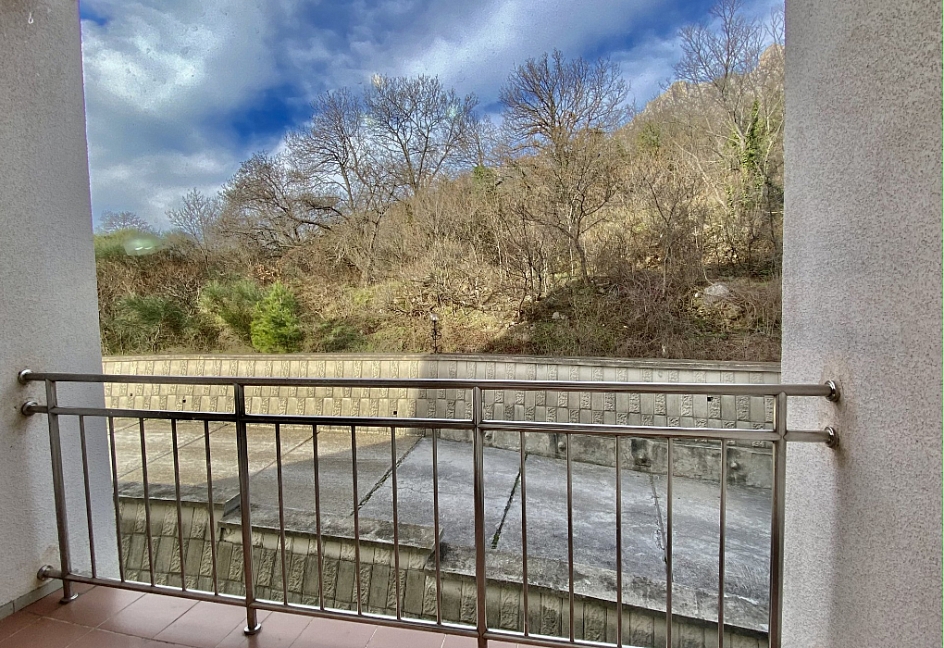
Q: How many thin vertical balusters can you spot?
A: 15